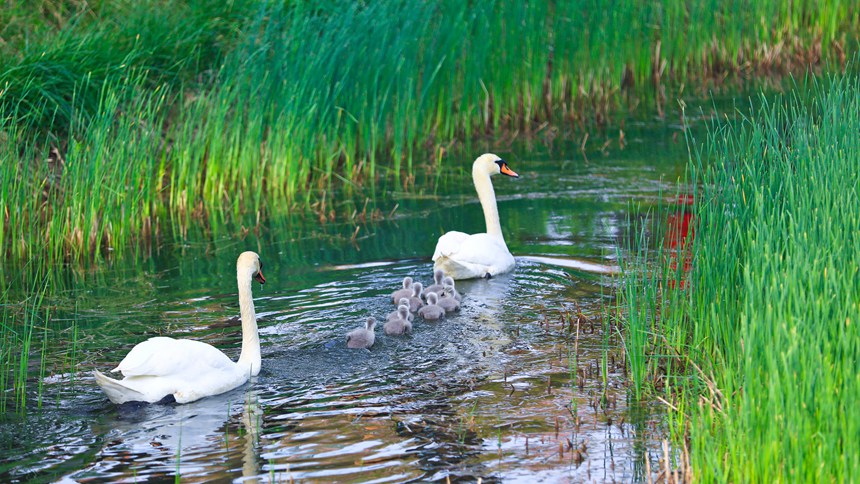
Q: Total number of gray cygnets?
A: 9